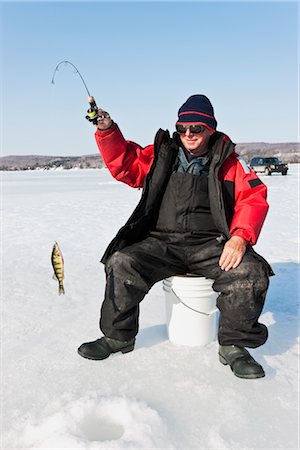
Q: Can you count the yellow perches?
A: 1